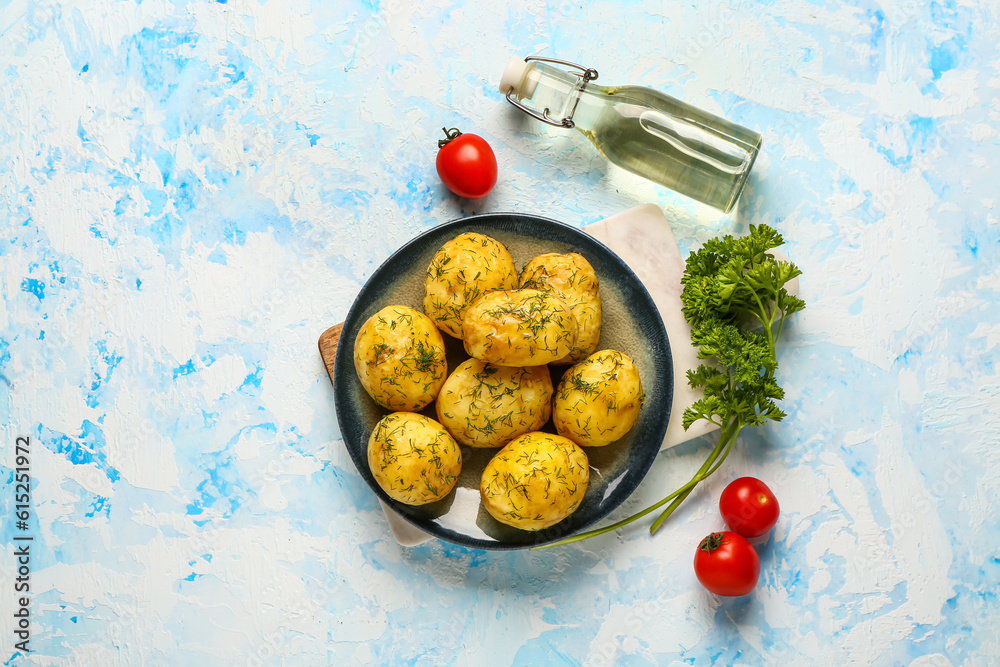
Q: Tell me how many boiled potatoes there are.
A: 8